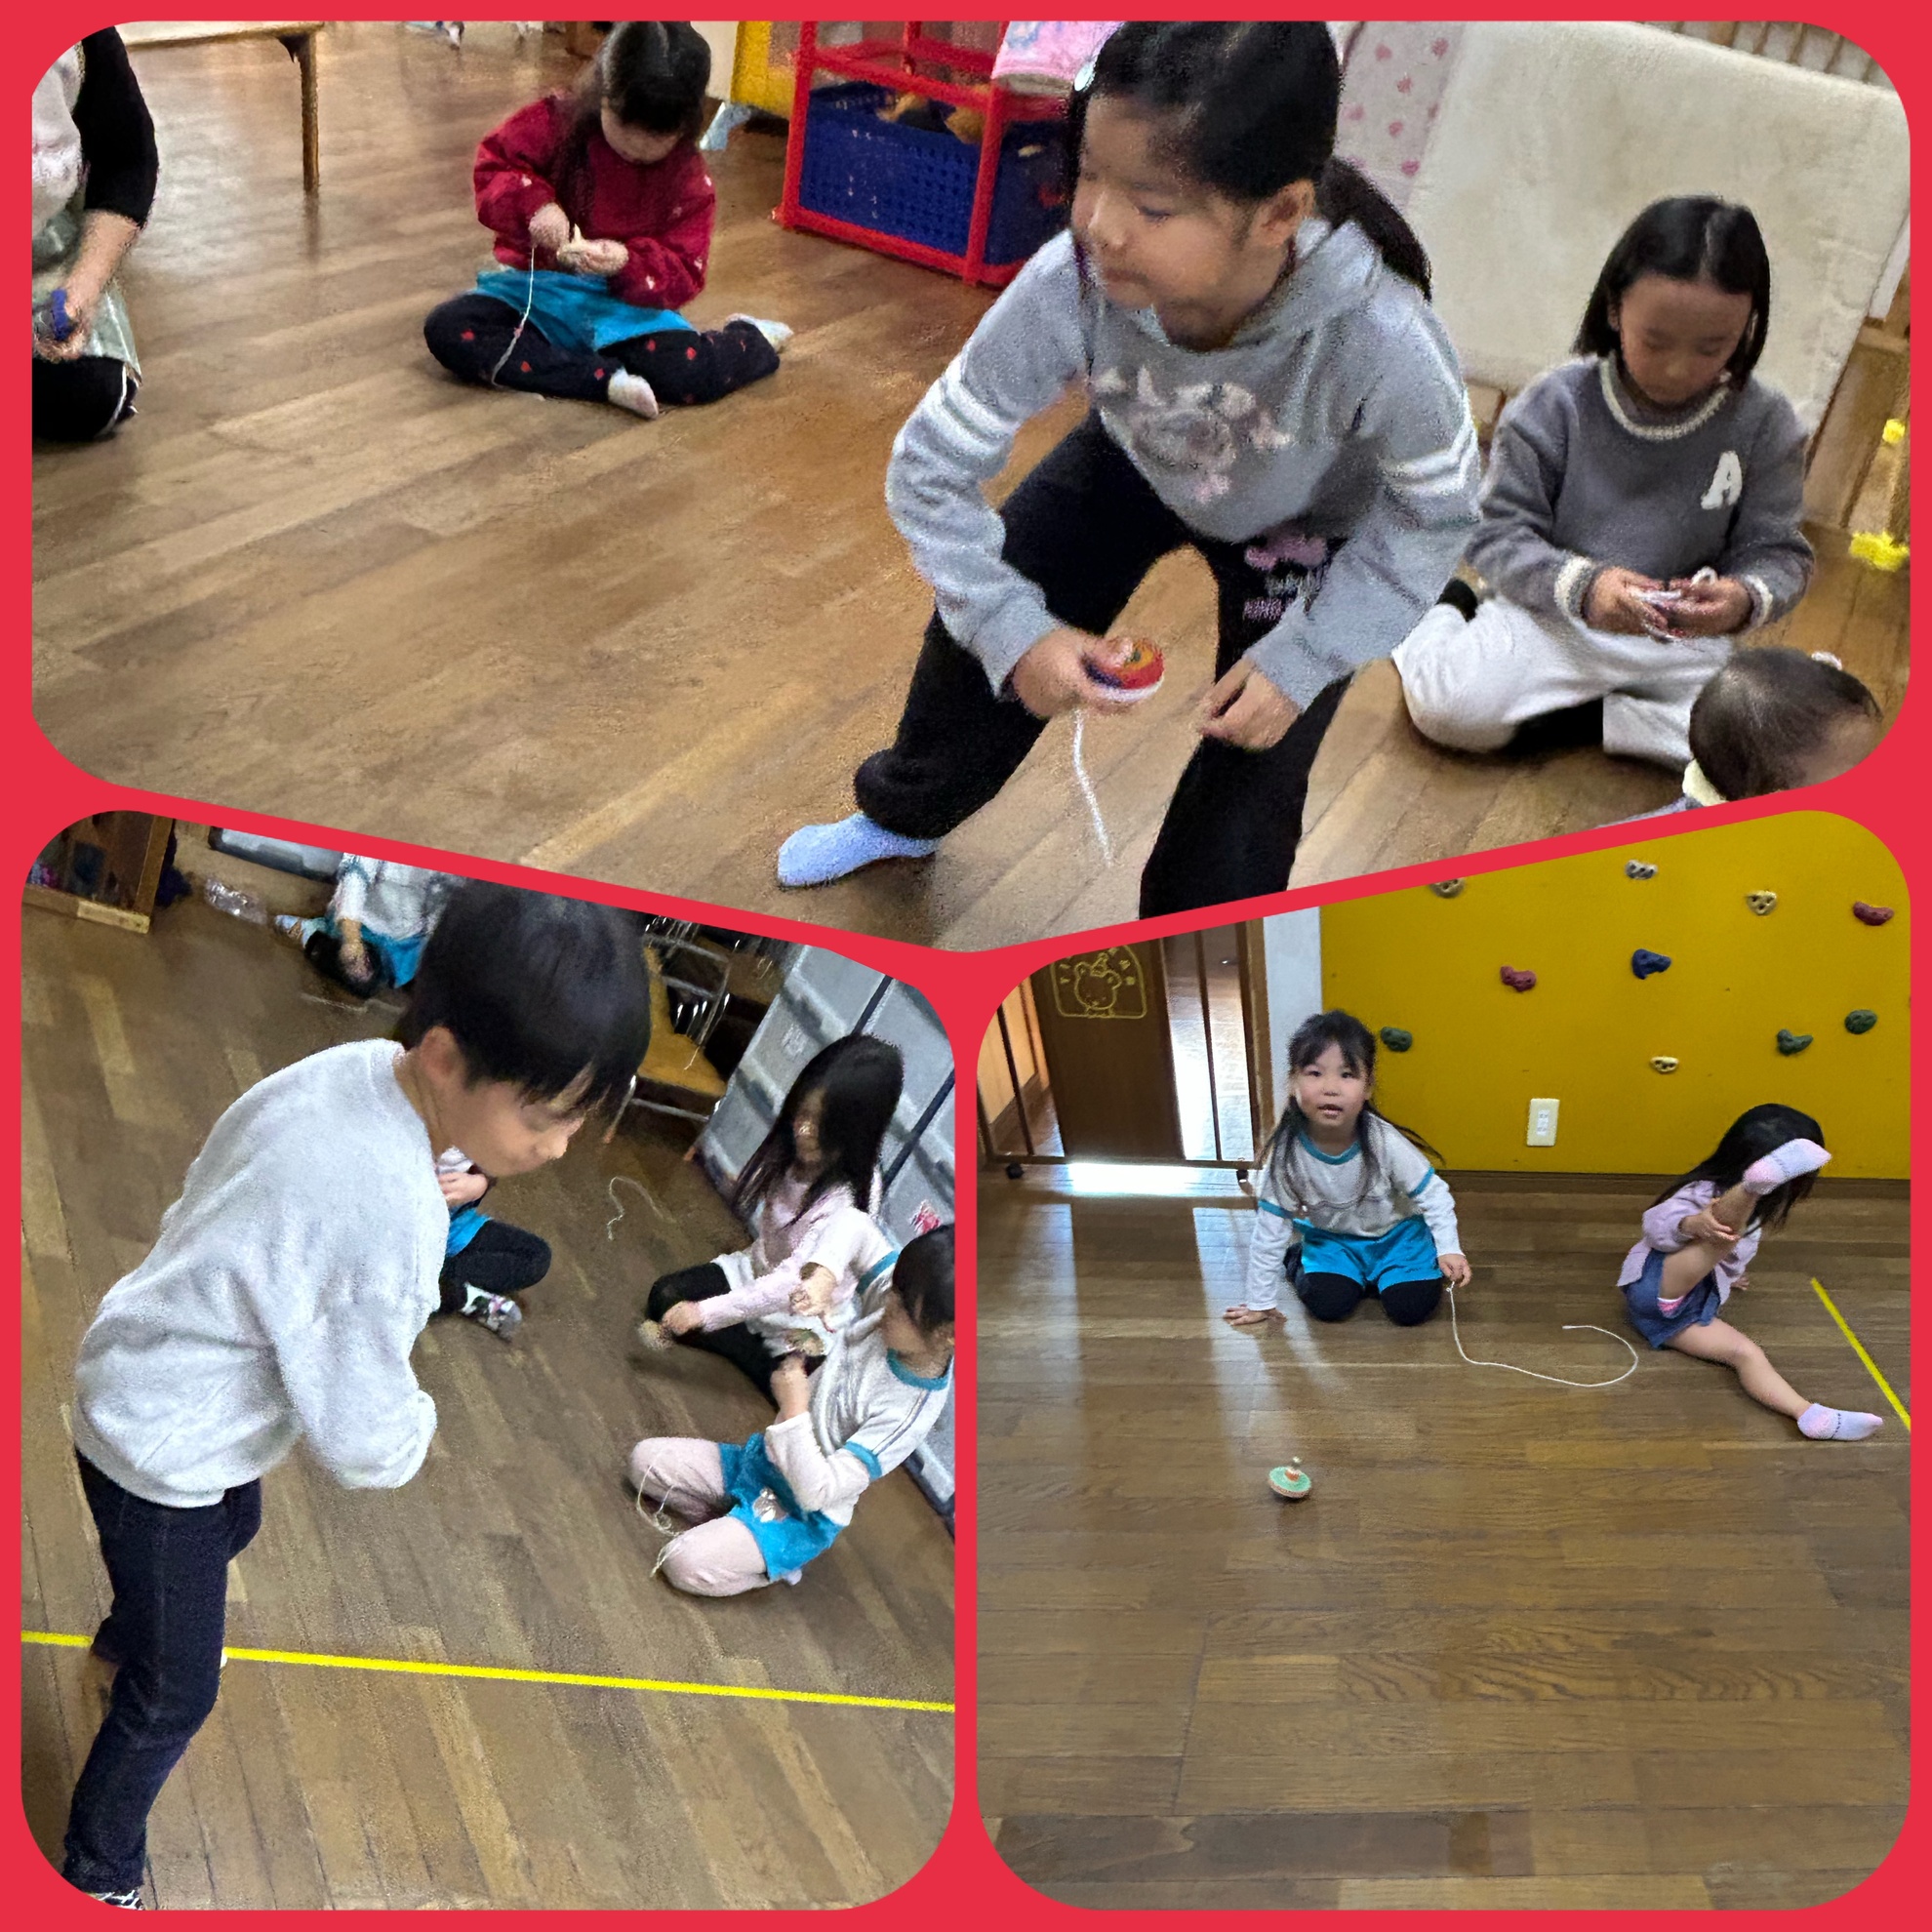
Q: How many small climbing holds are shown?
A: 10